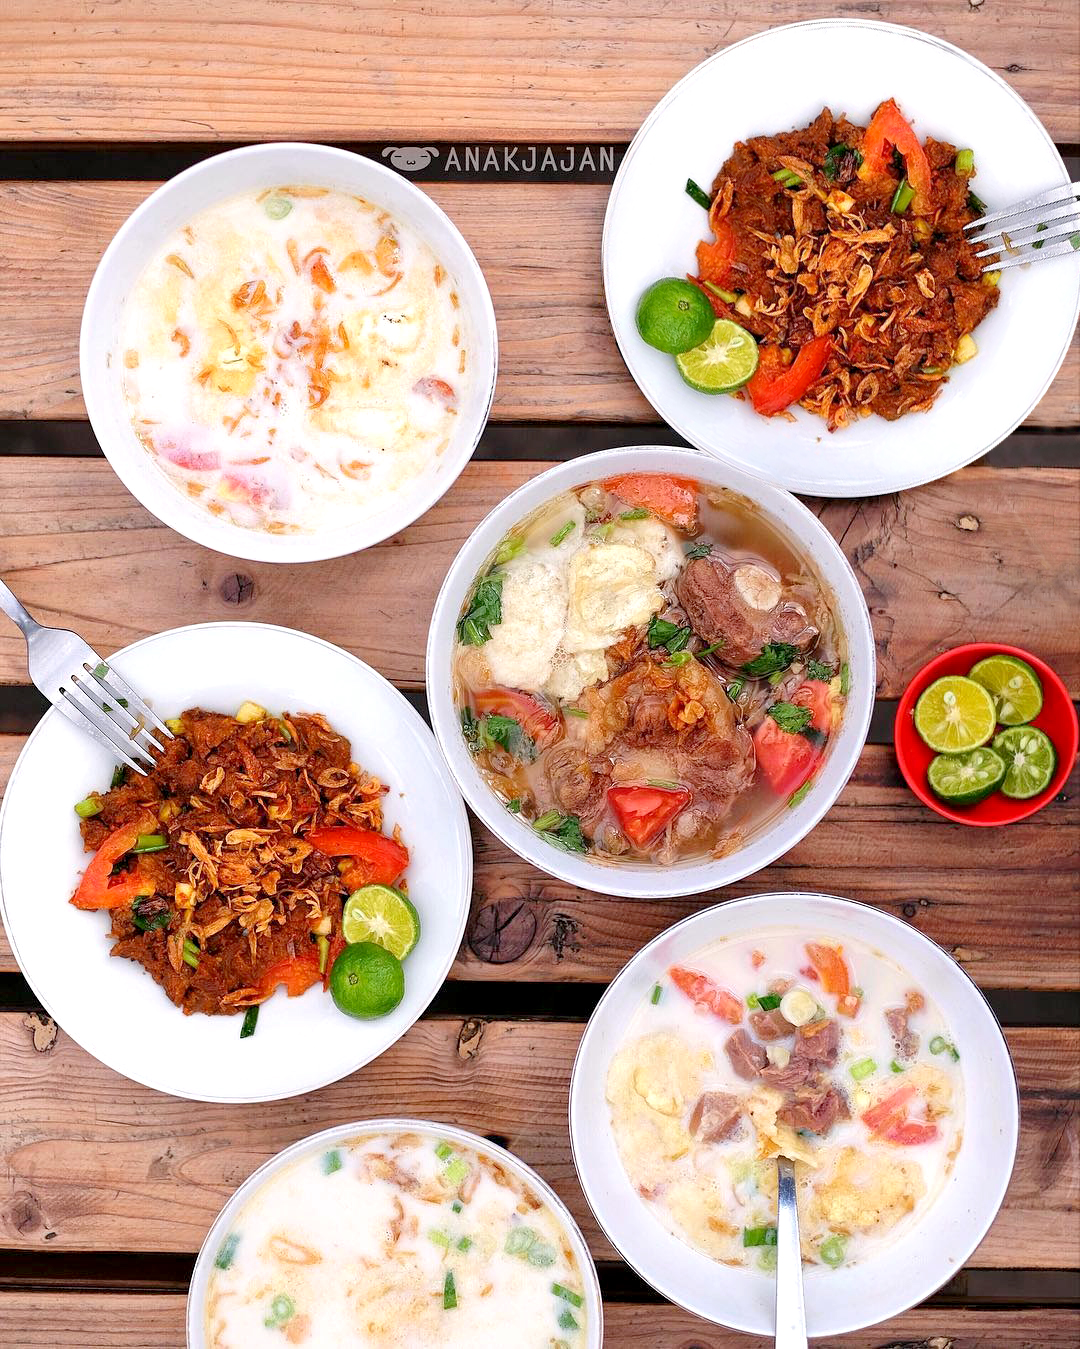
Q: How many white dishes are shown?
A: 6